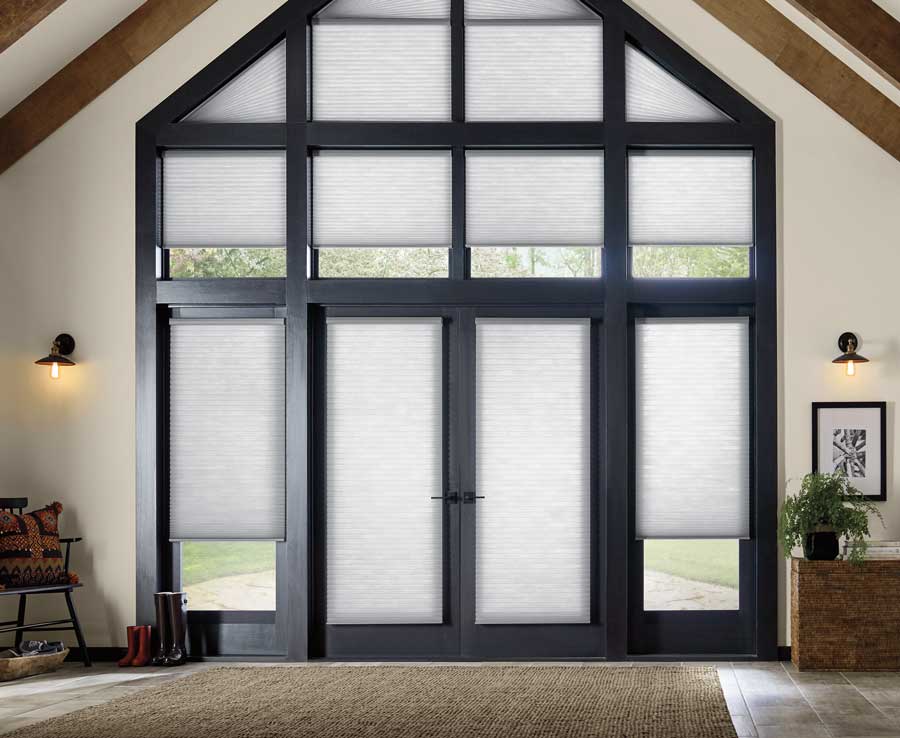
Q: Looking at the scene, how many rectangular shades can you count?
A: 10